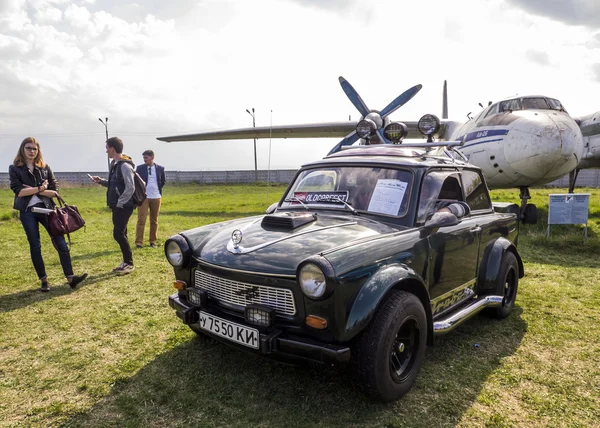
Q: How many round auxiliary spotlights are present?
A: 3